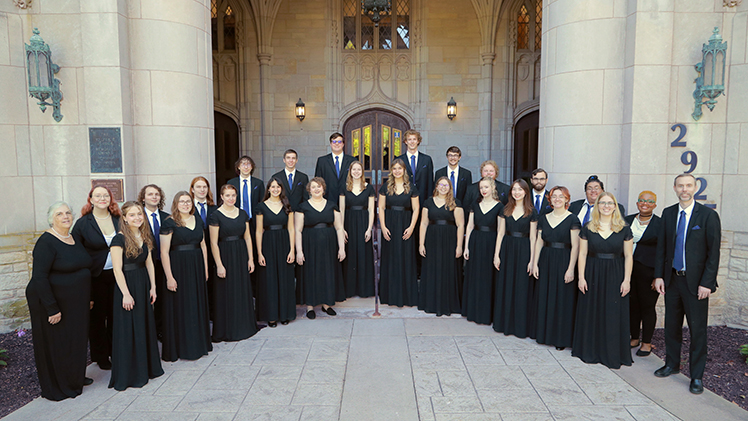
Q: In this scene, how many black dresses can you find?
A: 13